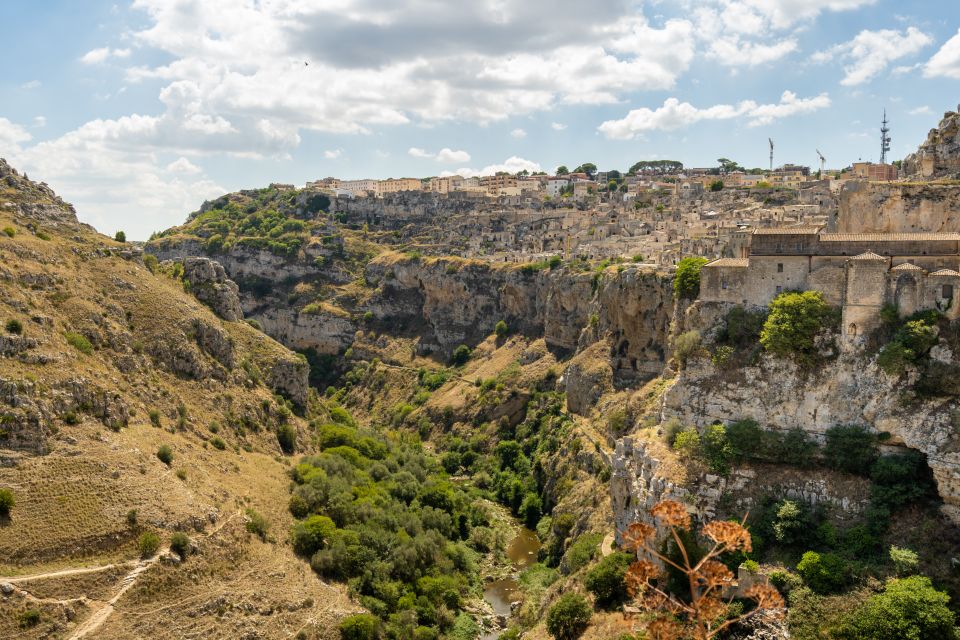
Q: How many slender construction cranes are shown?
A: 2